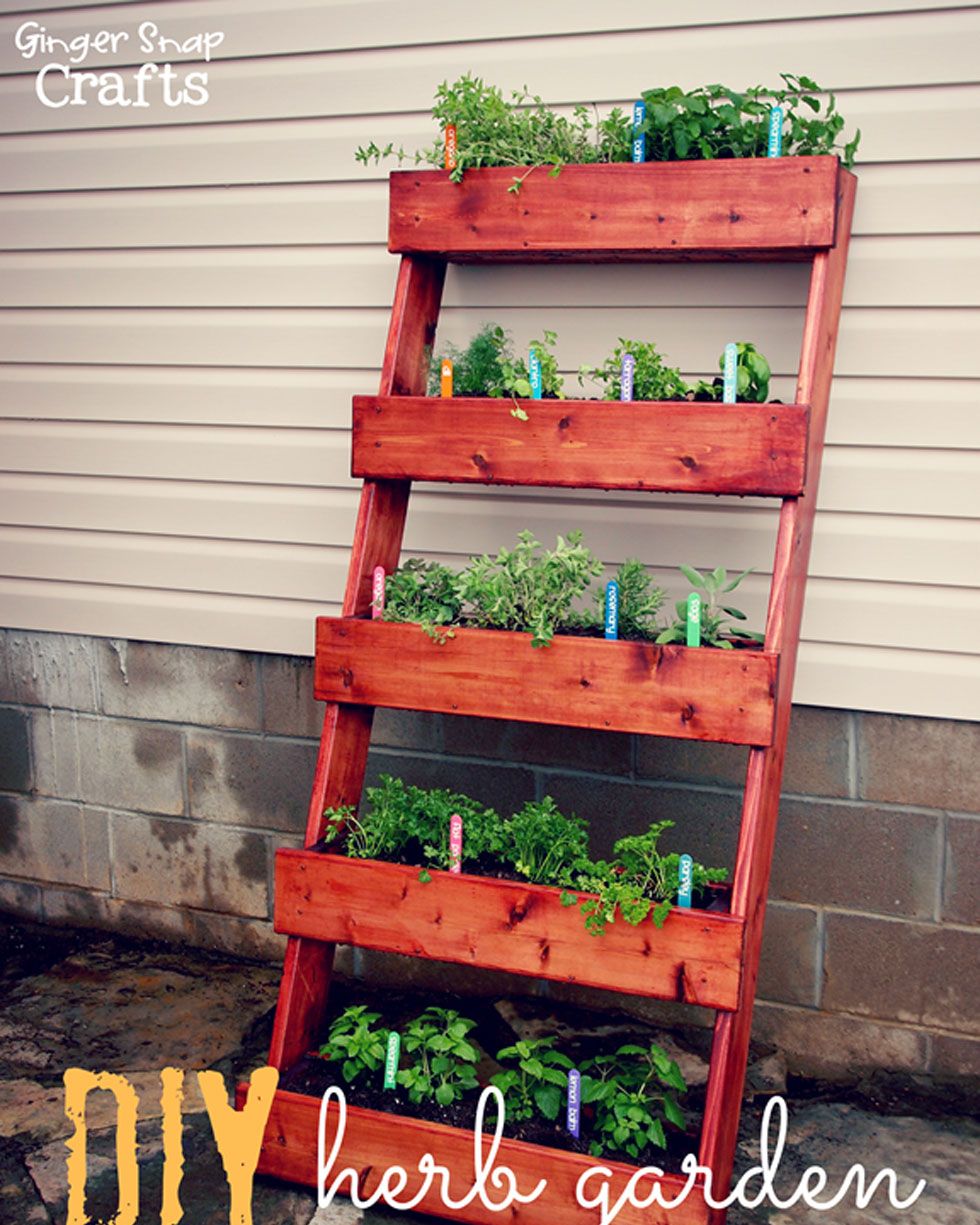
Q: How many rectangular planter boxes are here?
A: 5